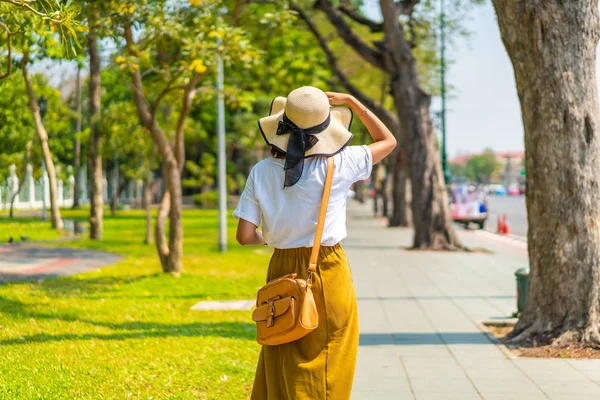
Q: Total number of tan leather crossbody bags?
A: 1